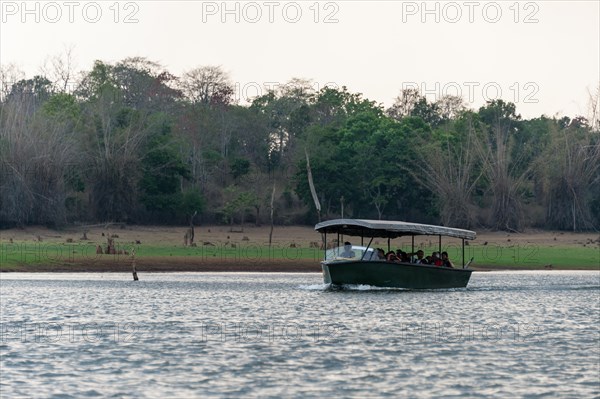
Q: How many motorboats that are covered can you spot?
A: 1